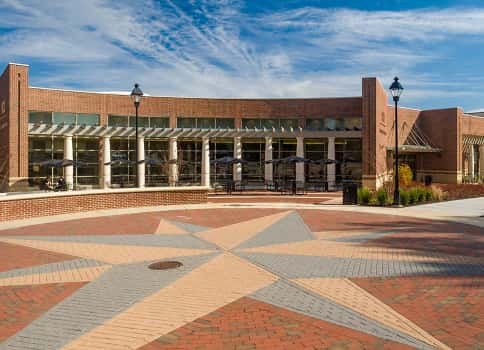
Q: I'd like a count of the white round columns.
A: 9